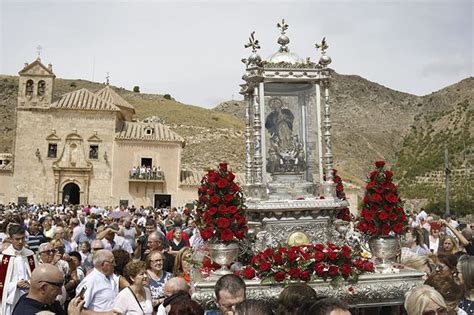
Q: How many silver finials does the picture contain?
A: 3